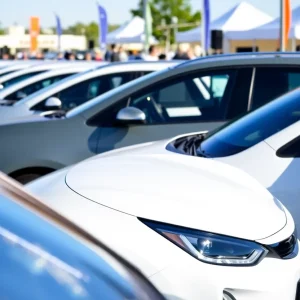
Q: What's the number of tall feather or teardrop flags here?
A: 6